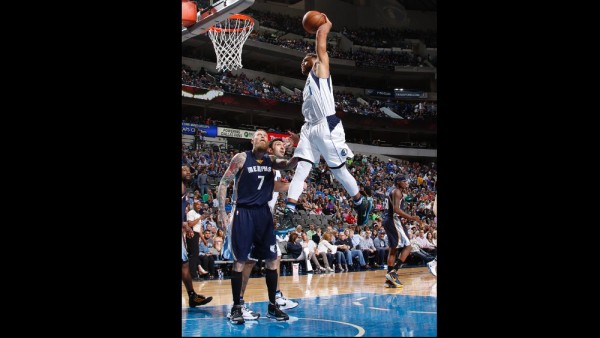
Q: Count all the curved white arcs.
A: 1